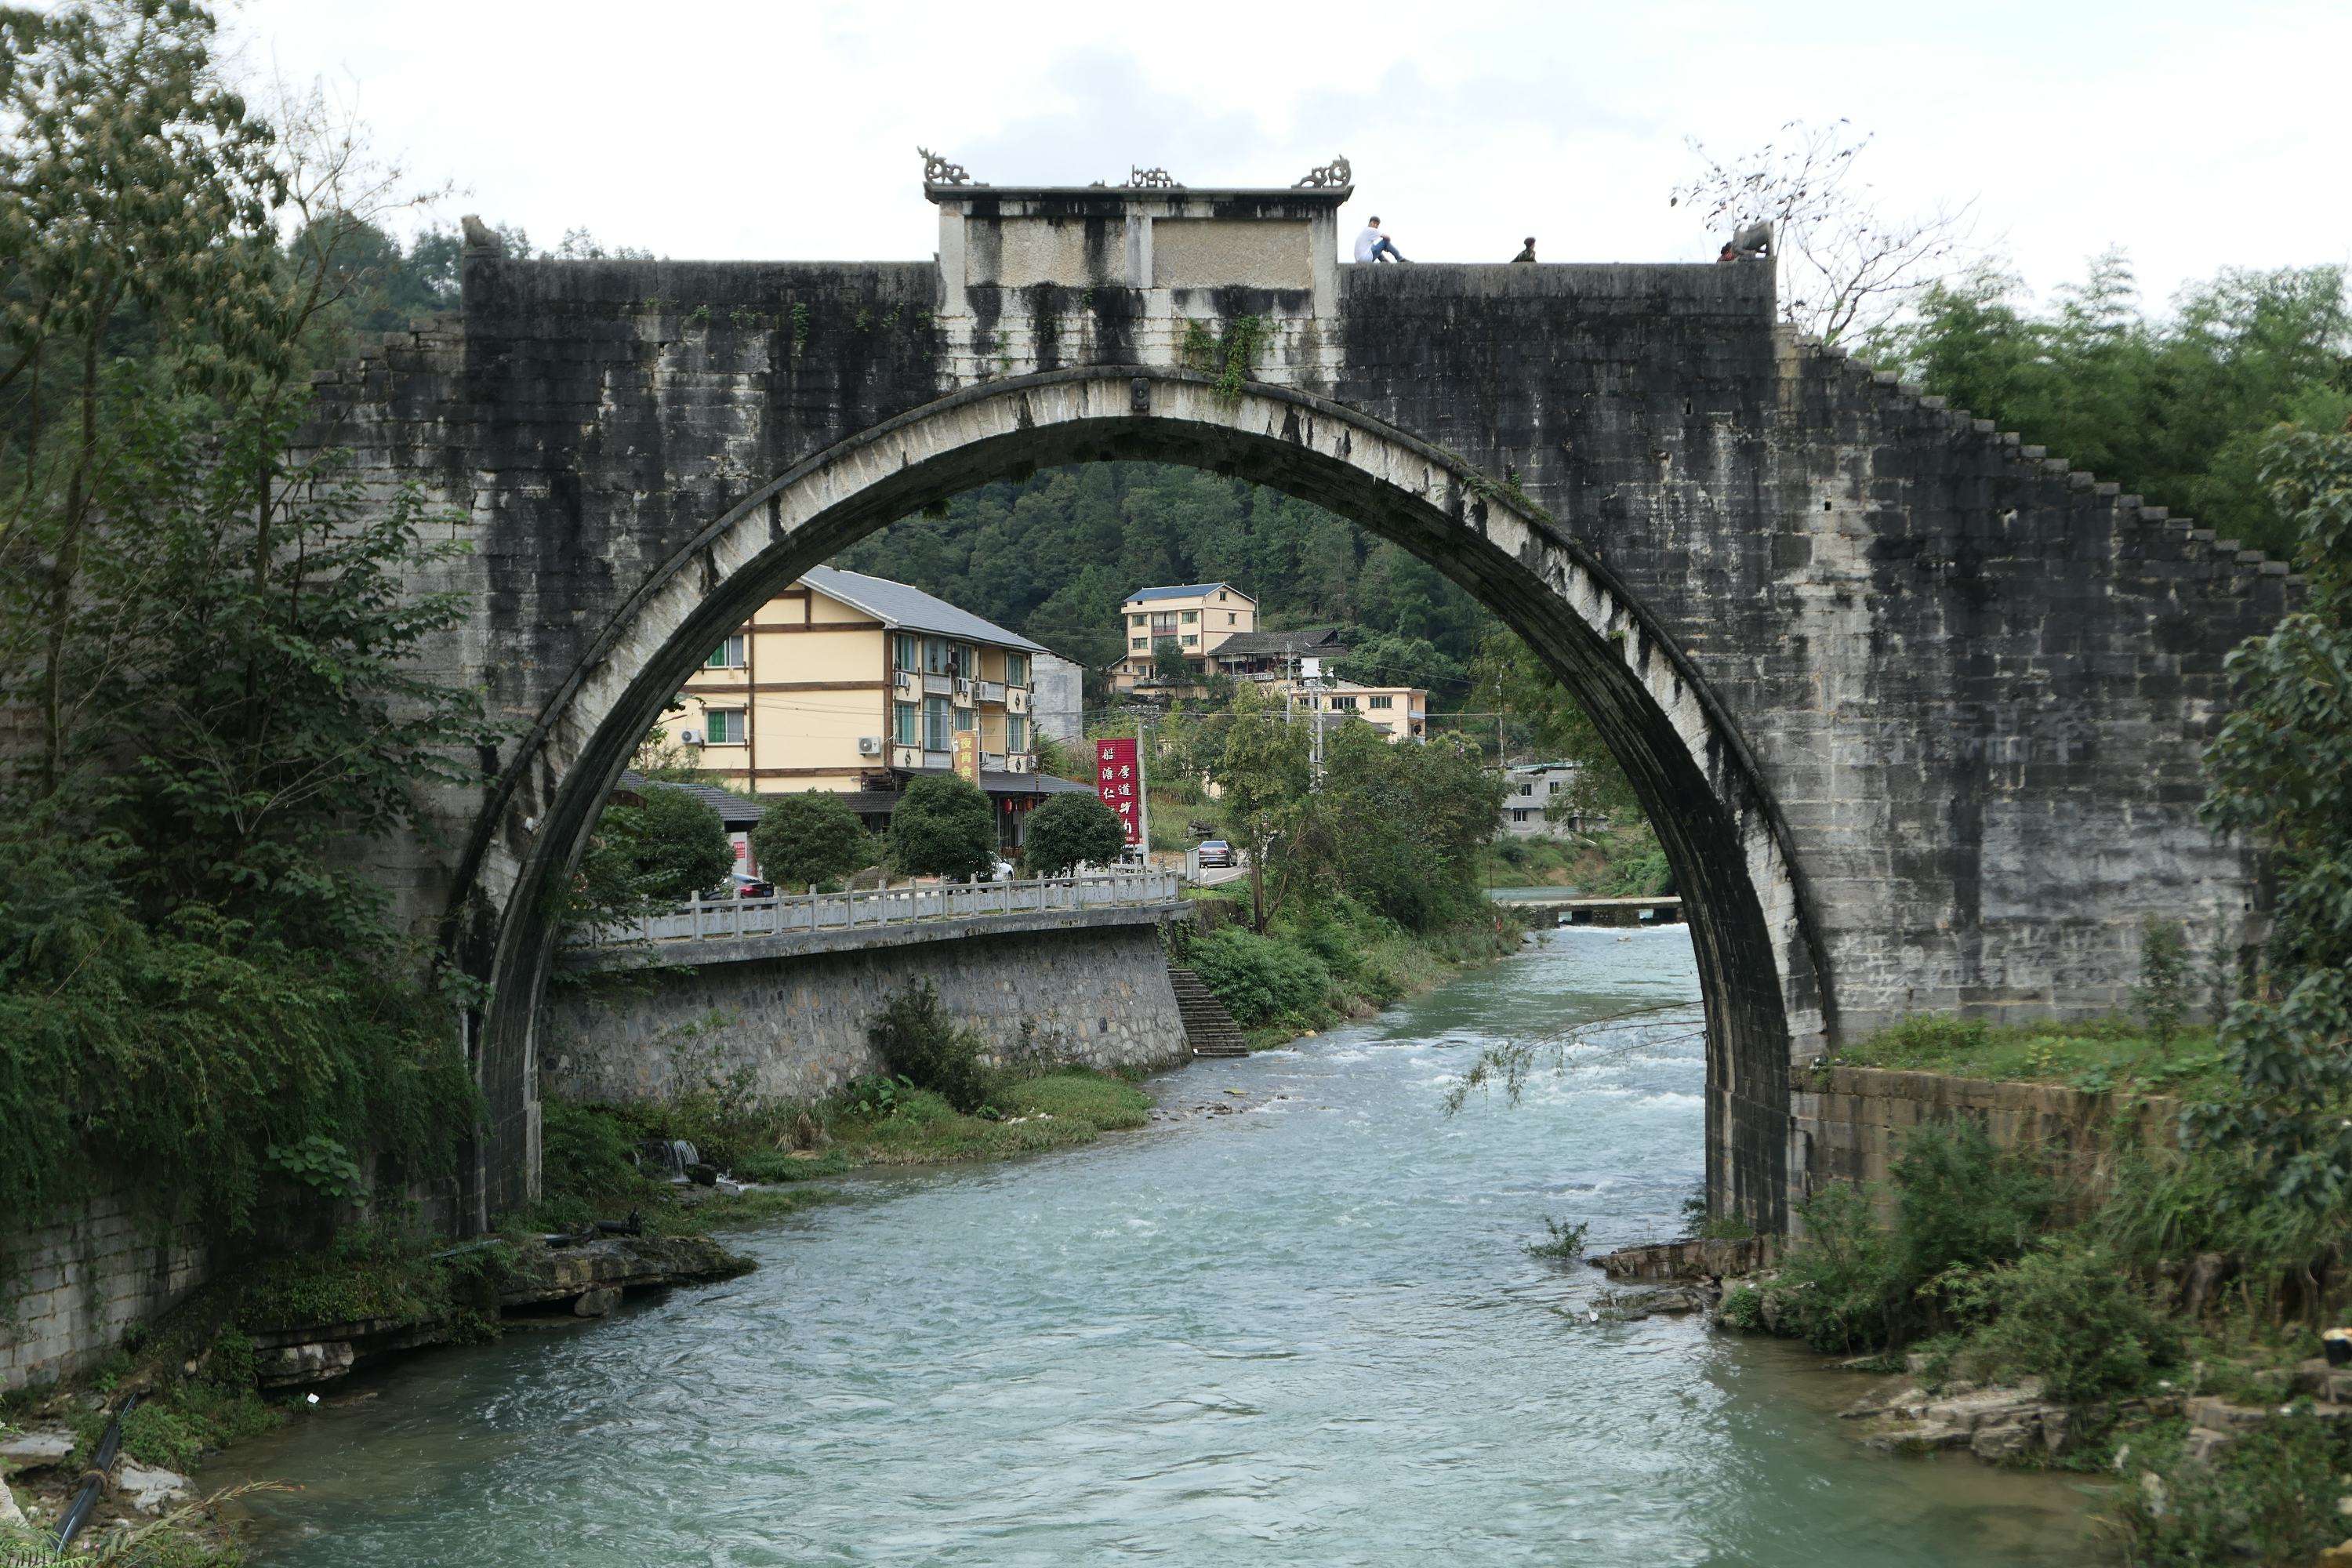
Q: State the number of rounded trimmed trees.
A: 4